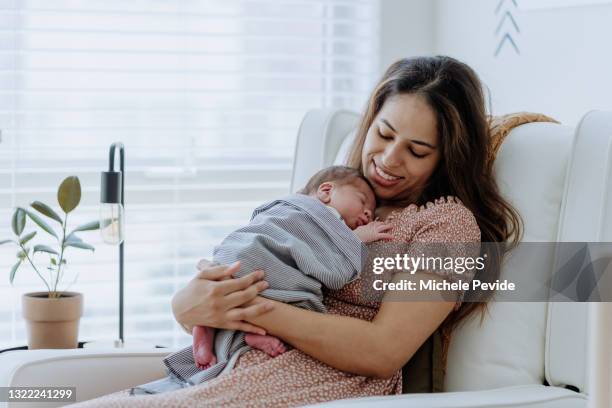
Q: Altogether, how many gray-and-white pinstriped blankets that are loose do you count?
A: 1